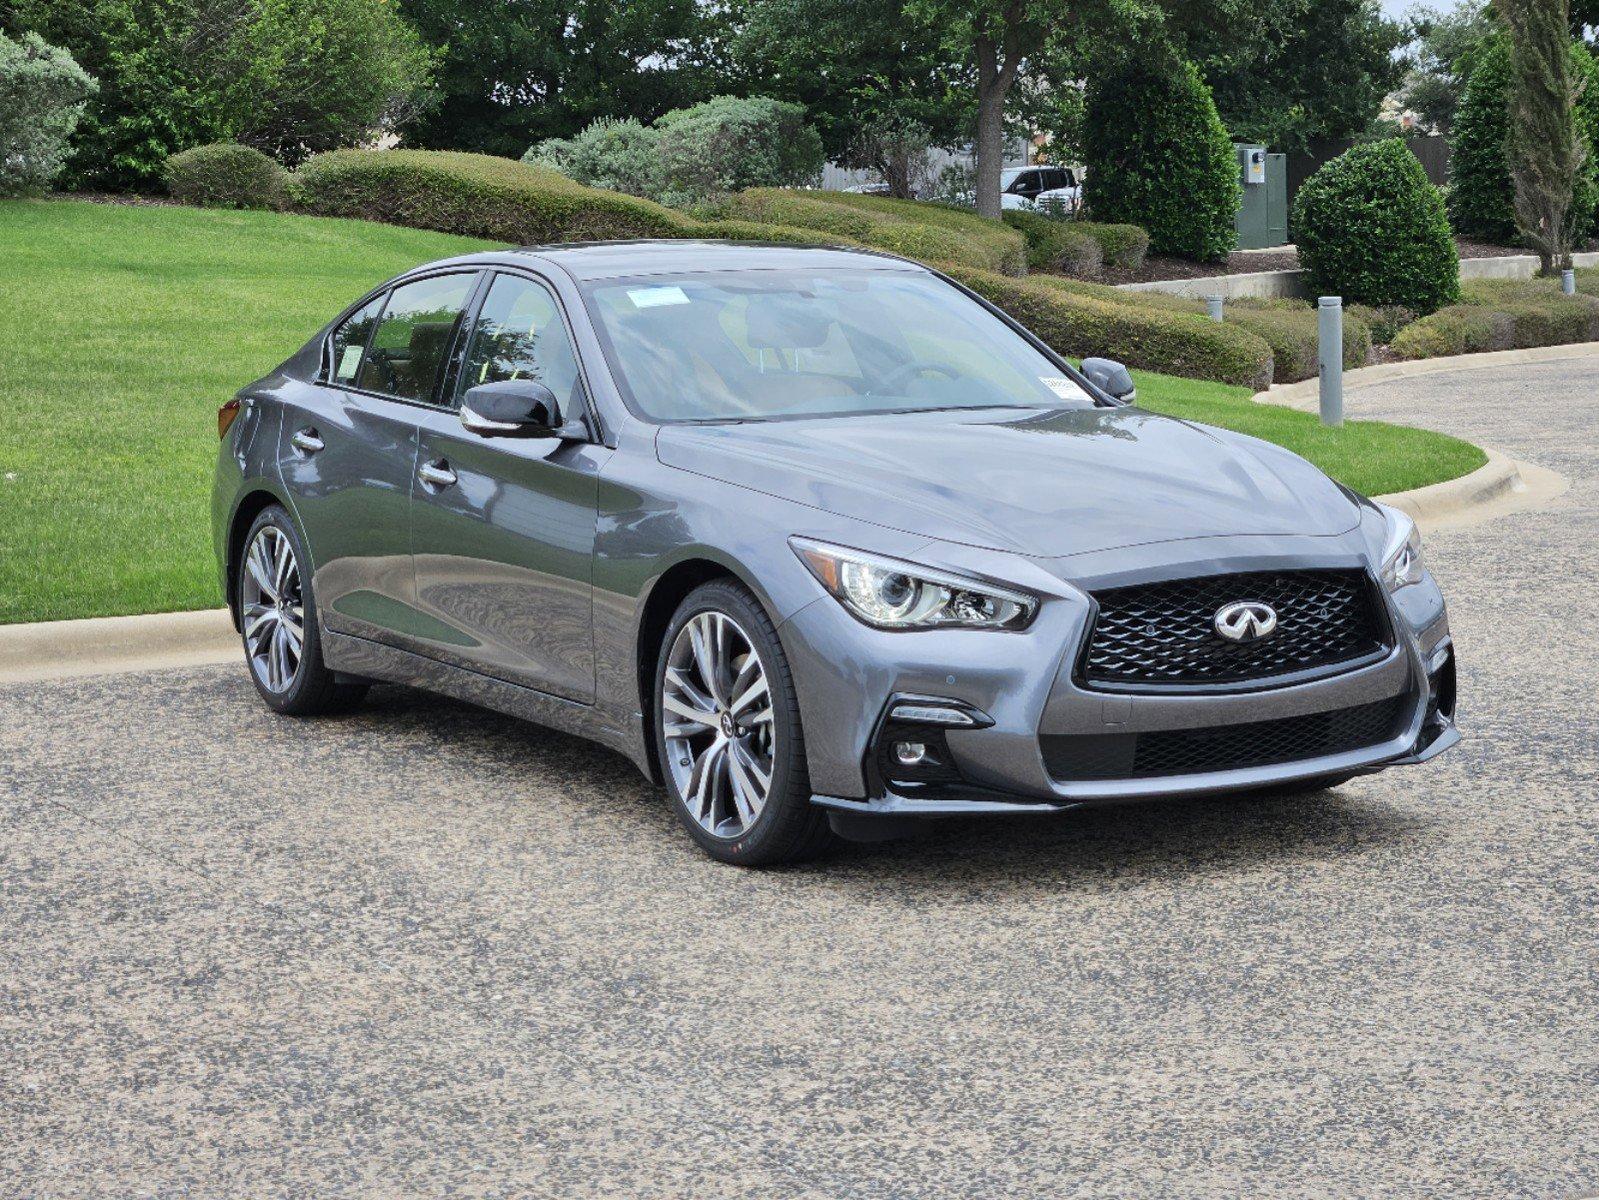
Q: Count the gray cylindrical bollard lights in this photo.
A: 3